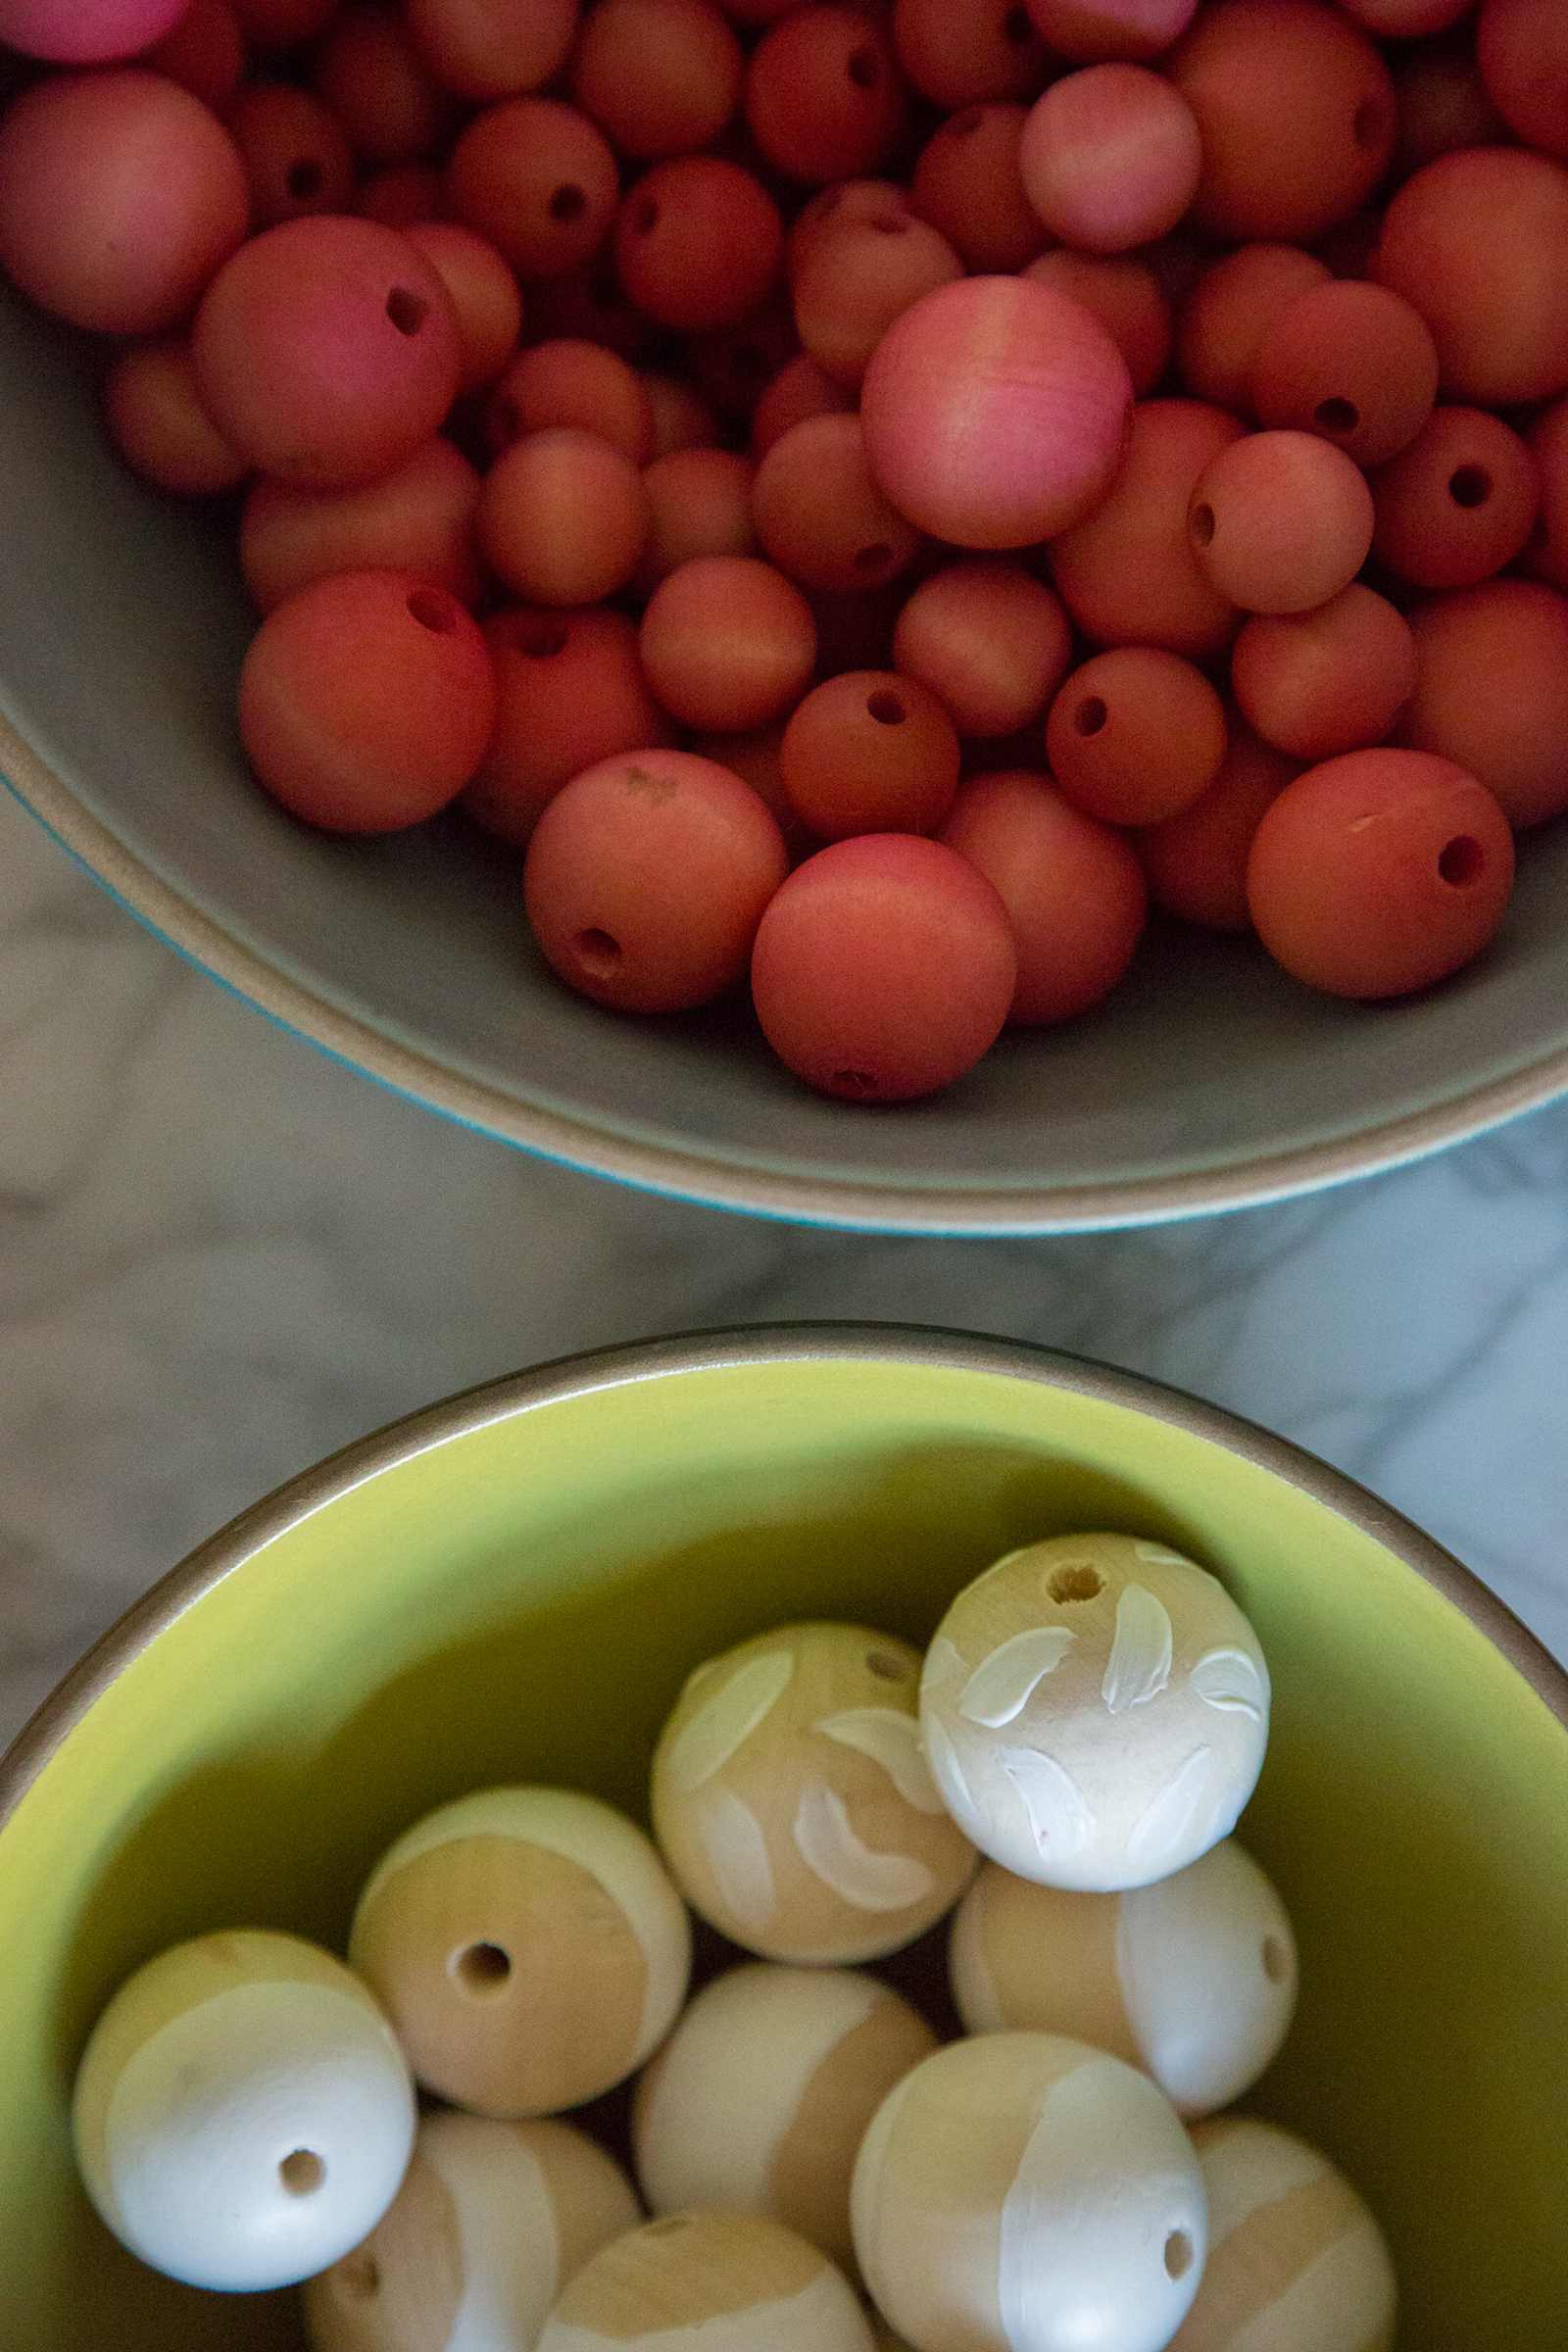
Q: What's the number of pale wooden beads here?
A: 10